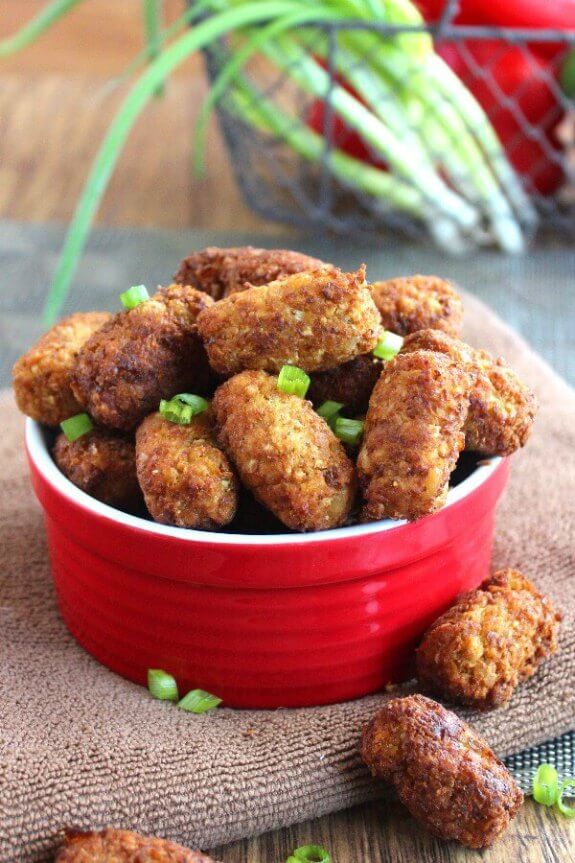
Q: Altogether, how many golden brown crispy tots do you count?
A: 14